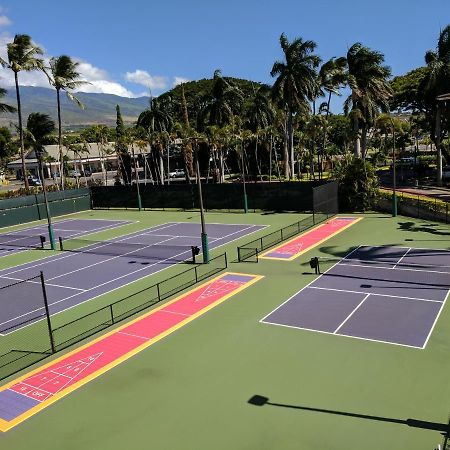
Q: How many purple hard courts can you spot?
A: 3